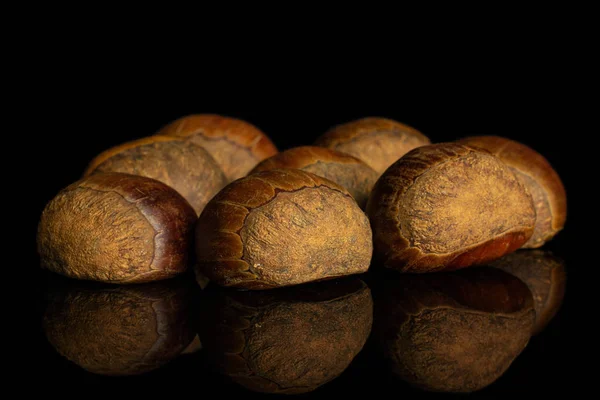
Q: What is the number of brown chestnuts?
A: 8